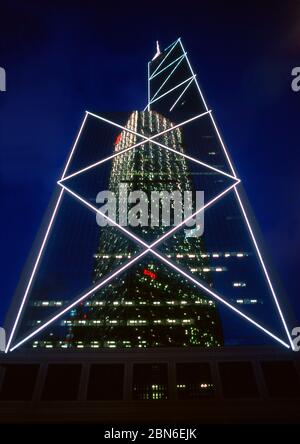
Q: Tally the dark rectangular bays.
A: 7